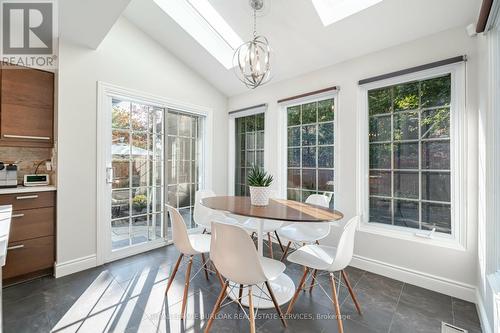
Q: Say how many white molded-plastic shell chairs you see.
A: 6